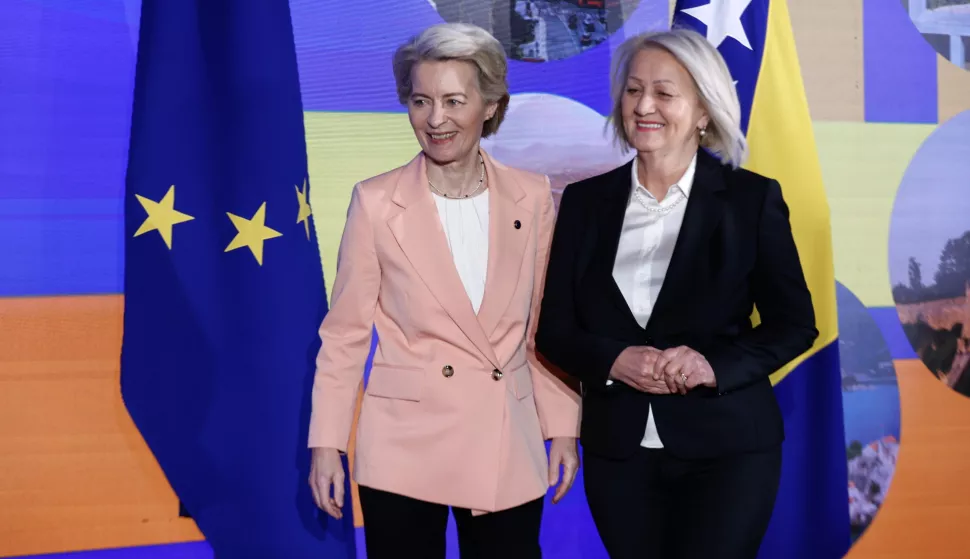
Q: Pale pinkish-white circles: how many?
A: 1